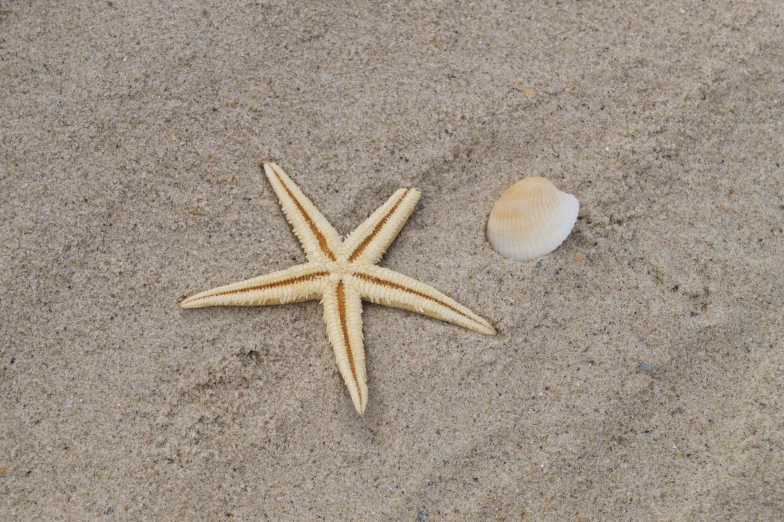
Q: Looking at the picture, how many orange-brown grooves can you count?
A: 5